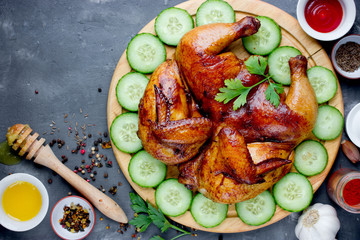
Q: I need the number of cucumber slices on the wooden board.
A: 15